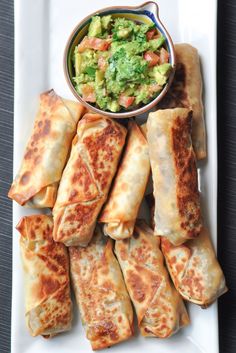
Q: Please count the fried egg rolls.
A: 9